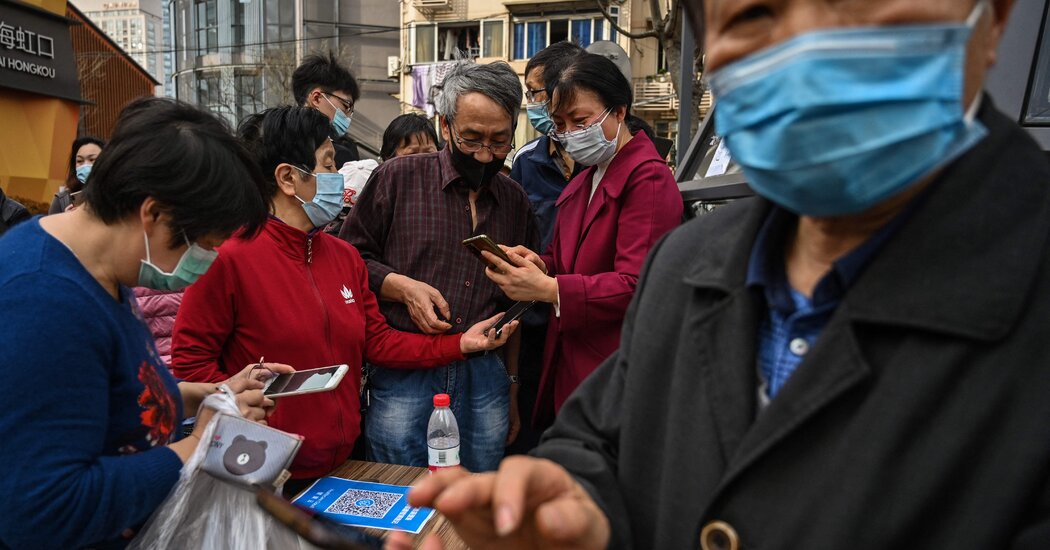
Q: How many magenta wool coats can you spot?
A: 1